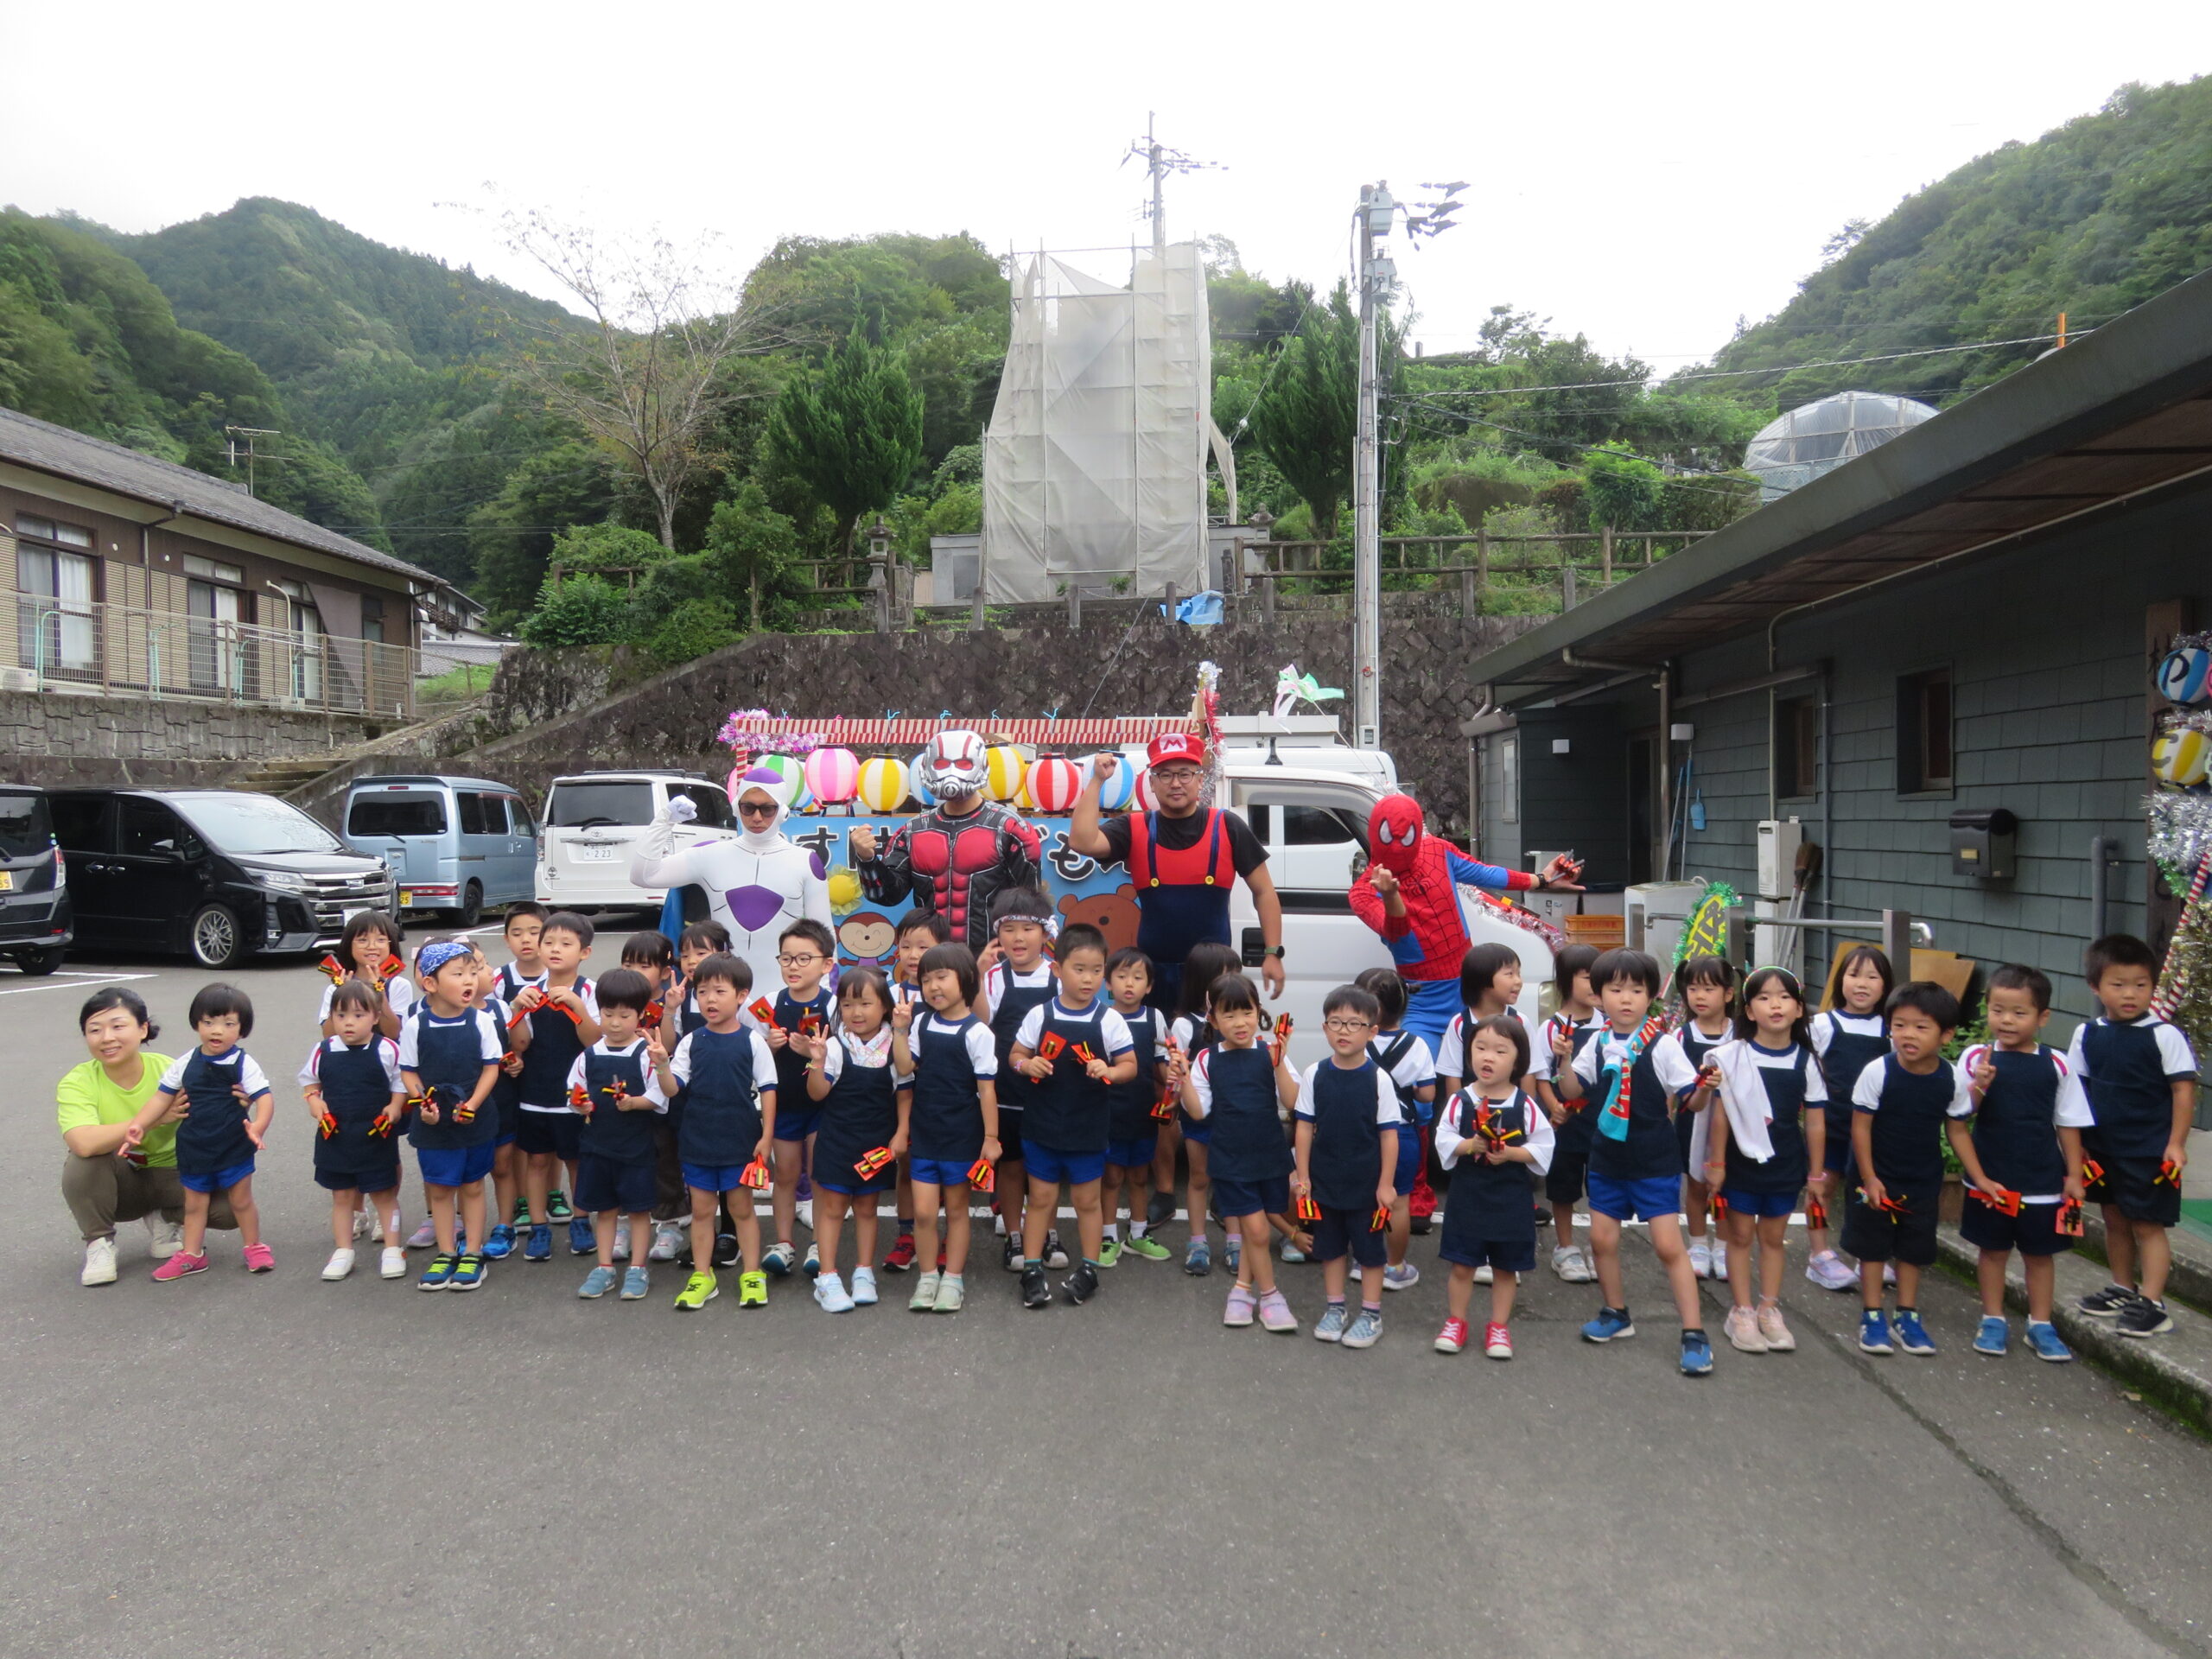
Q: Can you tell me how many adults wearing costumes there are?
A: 4